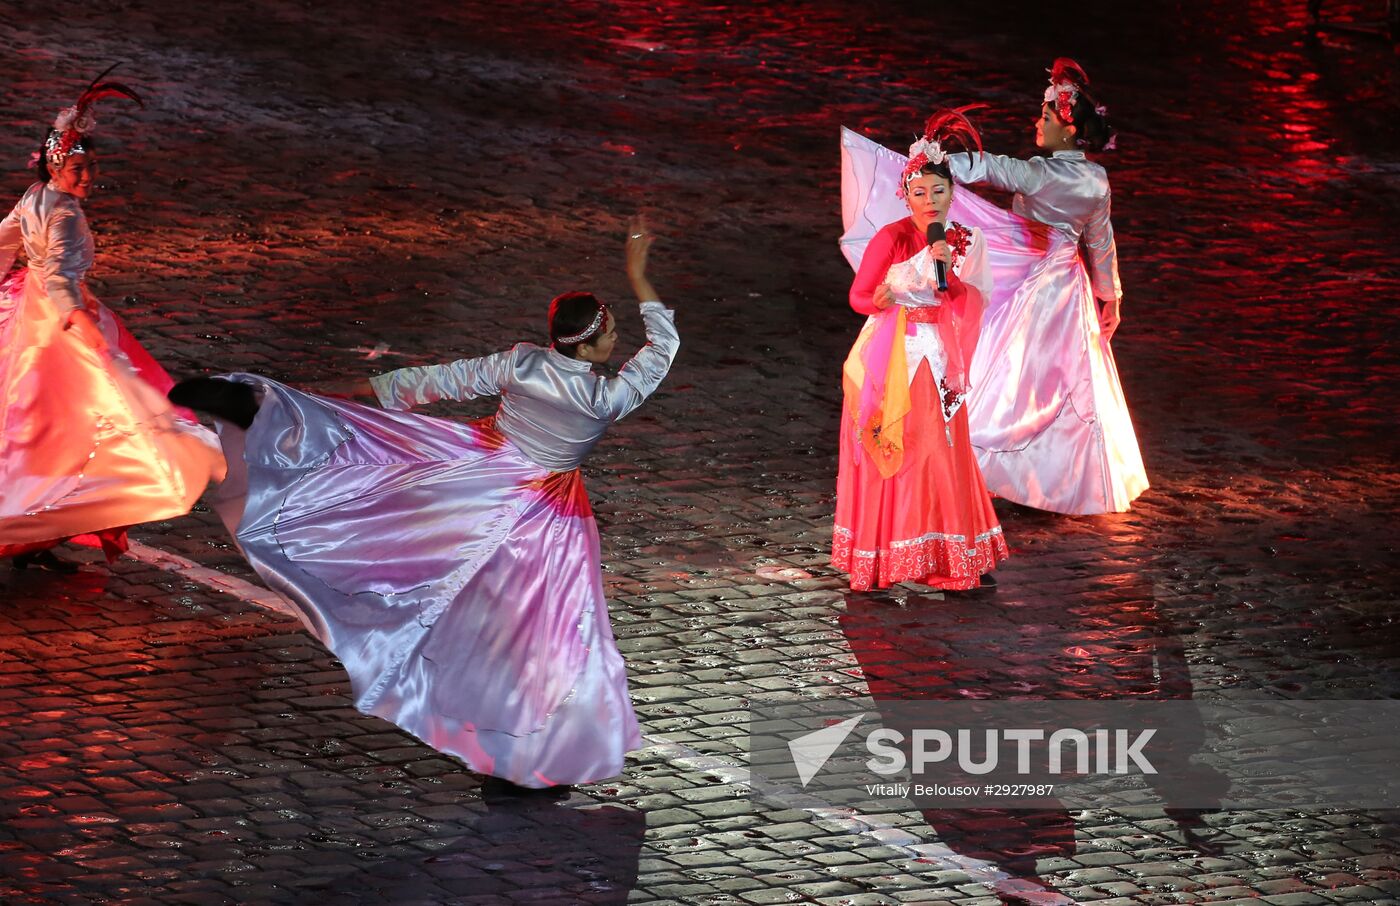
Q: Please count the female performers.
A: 3